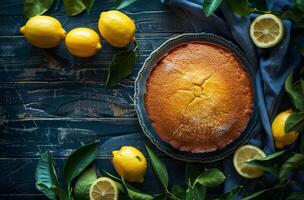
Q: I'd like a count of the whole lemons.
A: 5